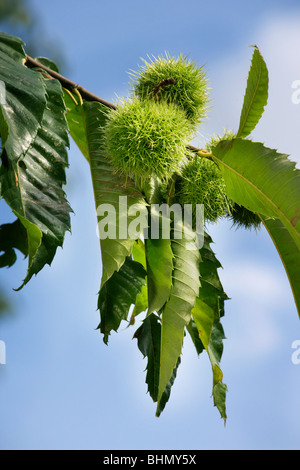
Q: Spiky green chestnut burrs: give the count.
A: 4